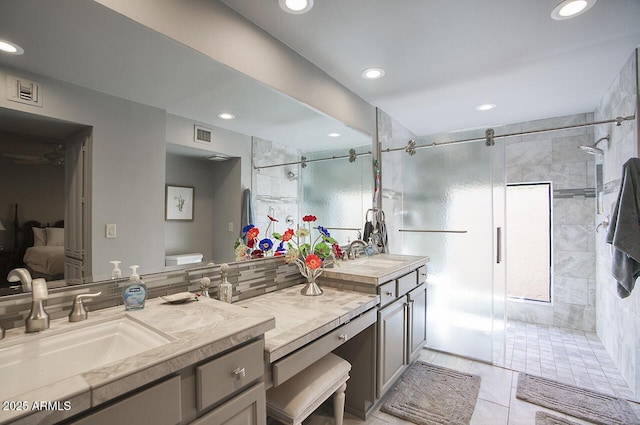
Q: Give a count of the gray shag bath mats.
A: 3